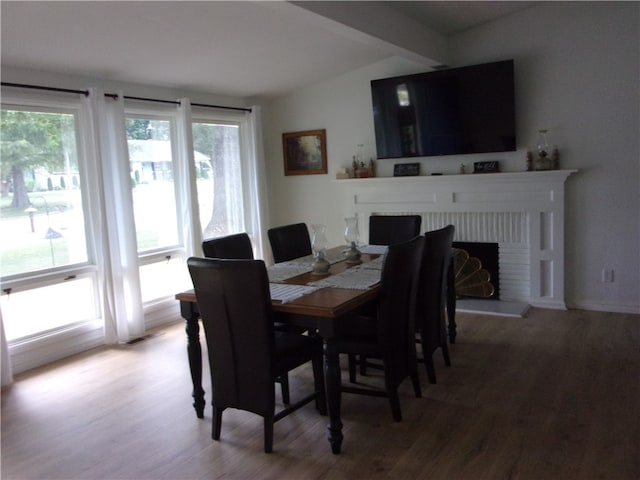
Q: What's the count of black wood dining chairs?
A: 6